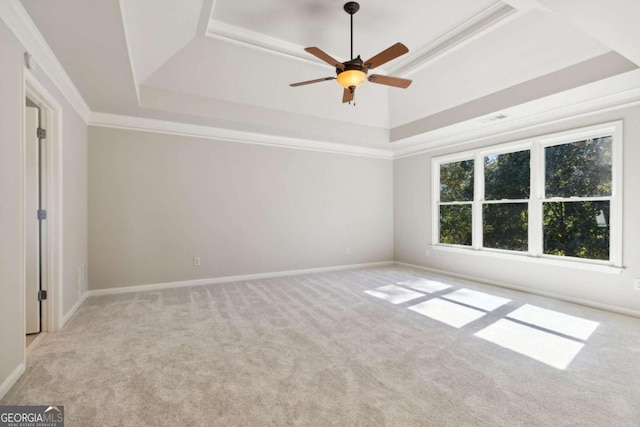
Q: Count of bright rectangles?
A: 6